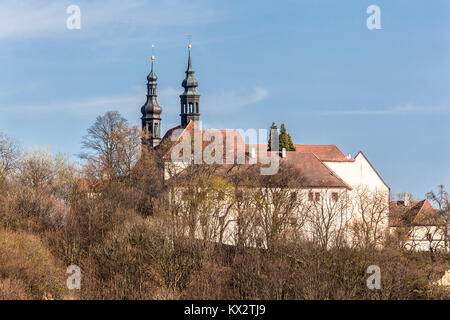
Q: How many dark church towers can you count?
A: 2